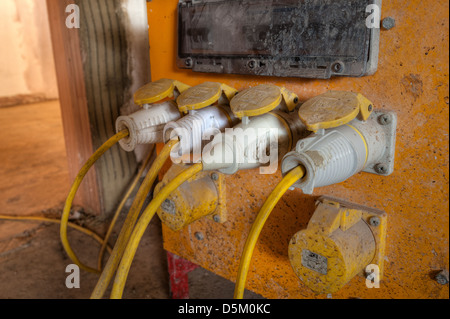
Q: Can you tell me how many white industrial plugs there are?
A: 4